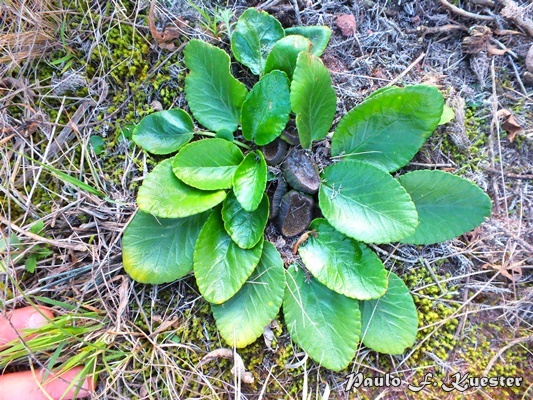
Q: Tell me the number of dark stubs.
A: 5